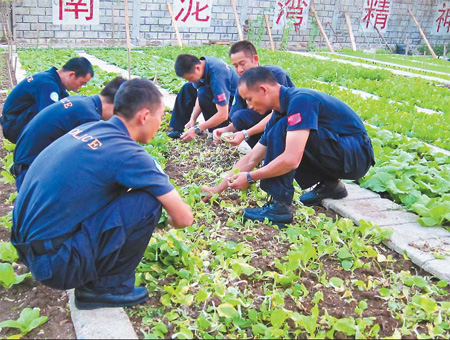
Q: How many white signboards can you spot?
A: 5